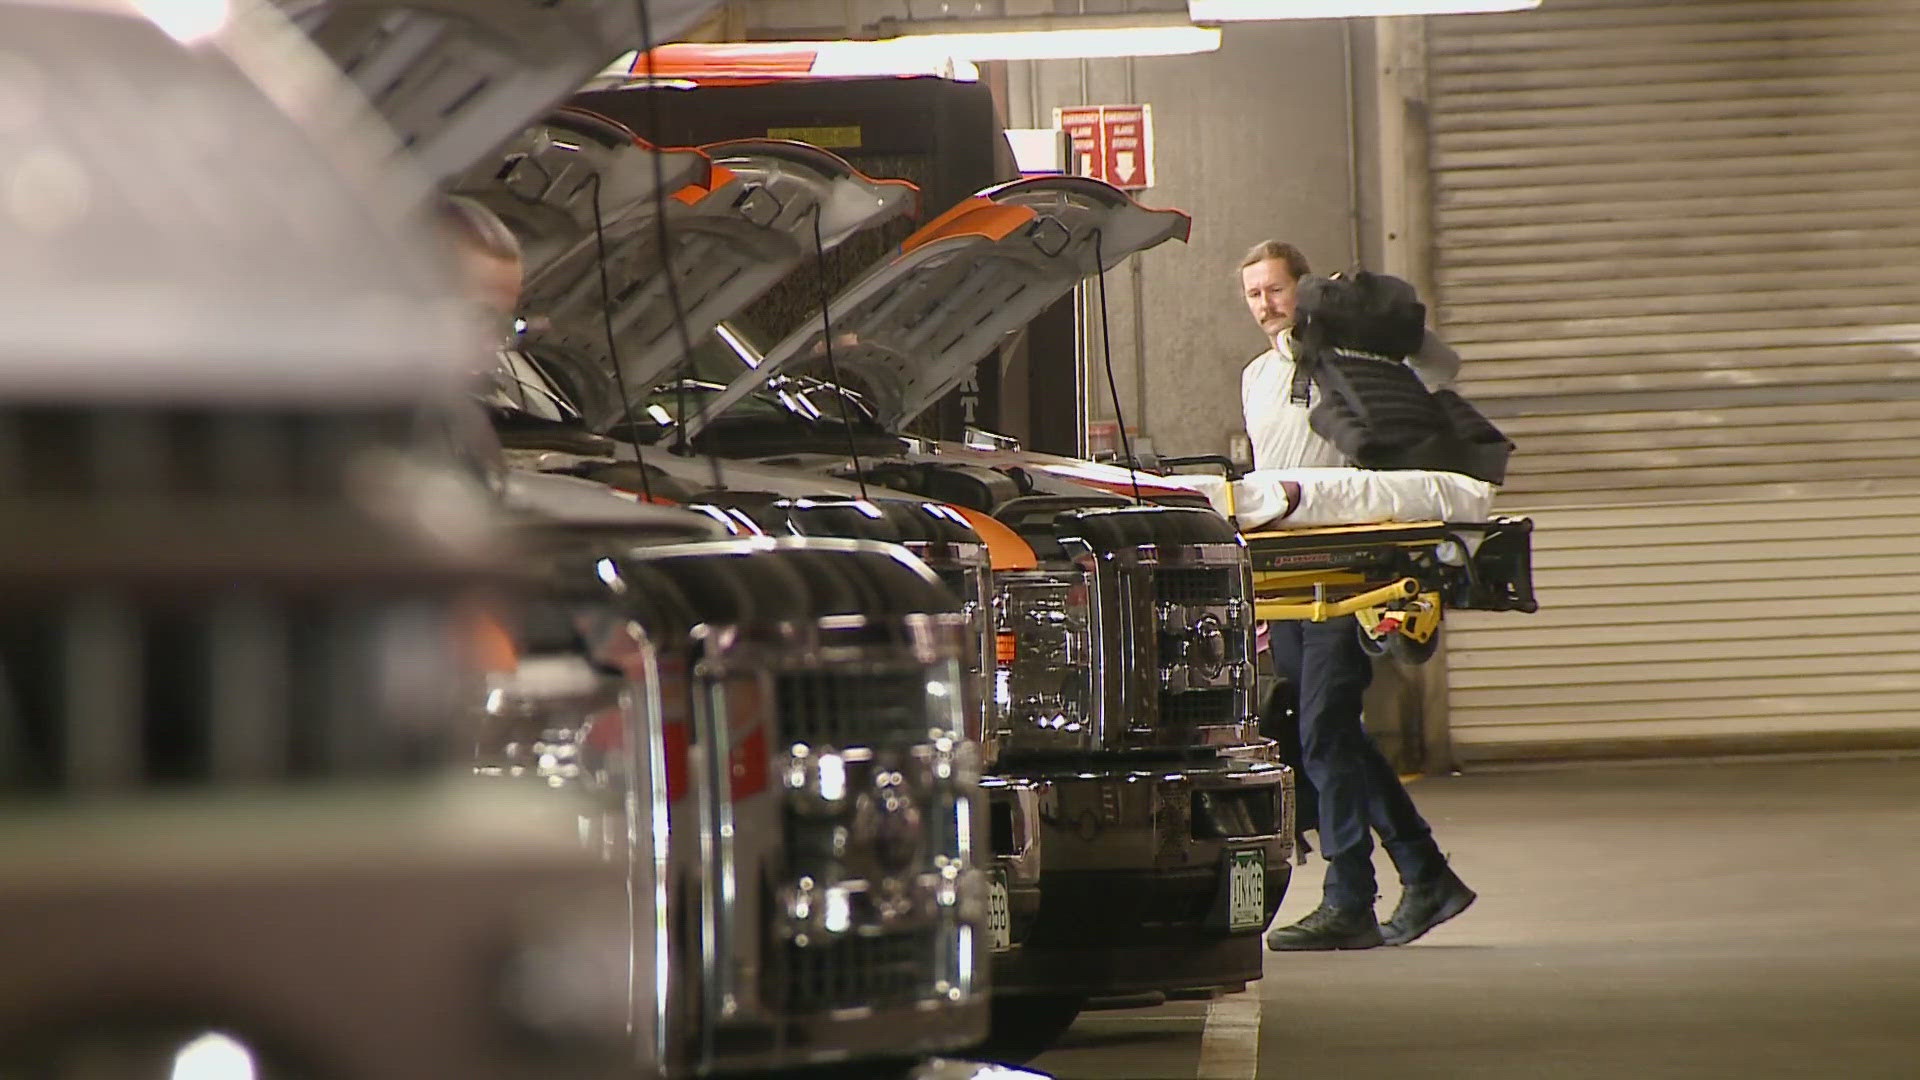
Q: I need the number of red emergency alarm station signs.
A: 2